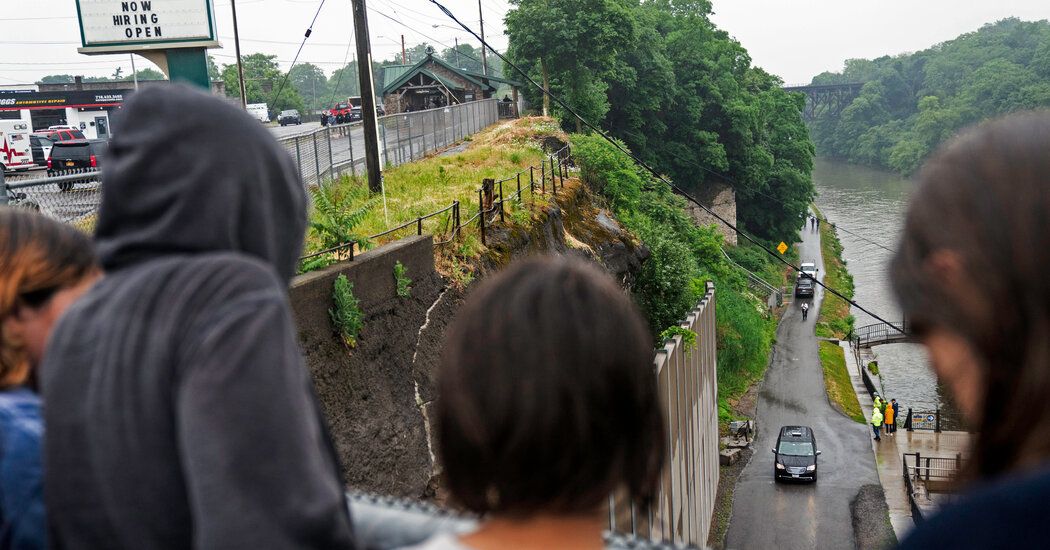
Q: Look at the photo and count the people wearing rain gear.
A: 3